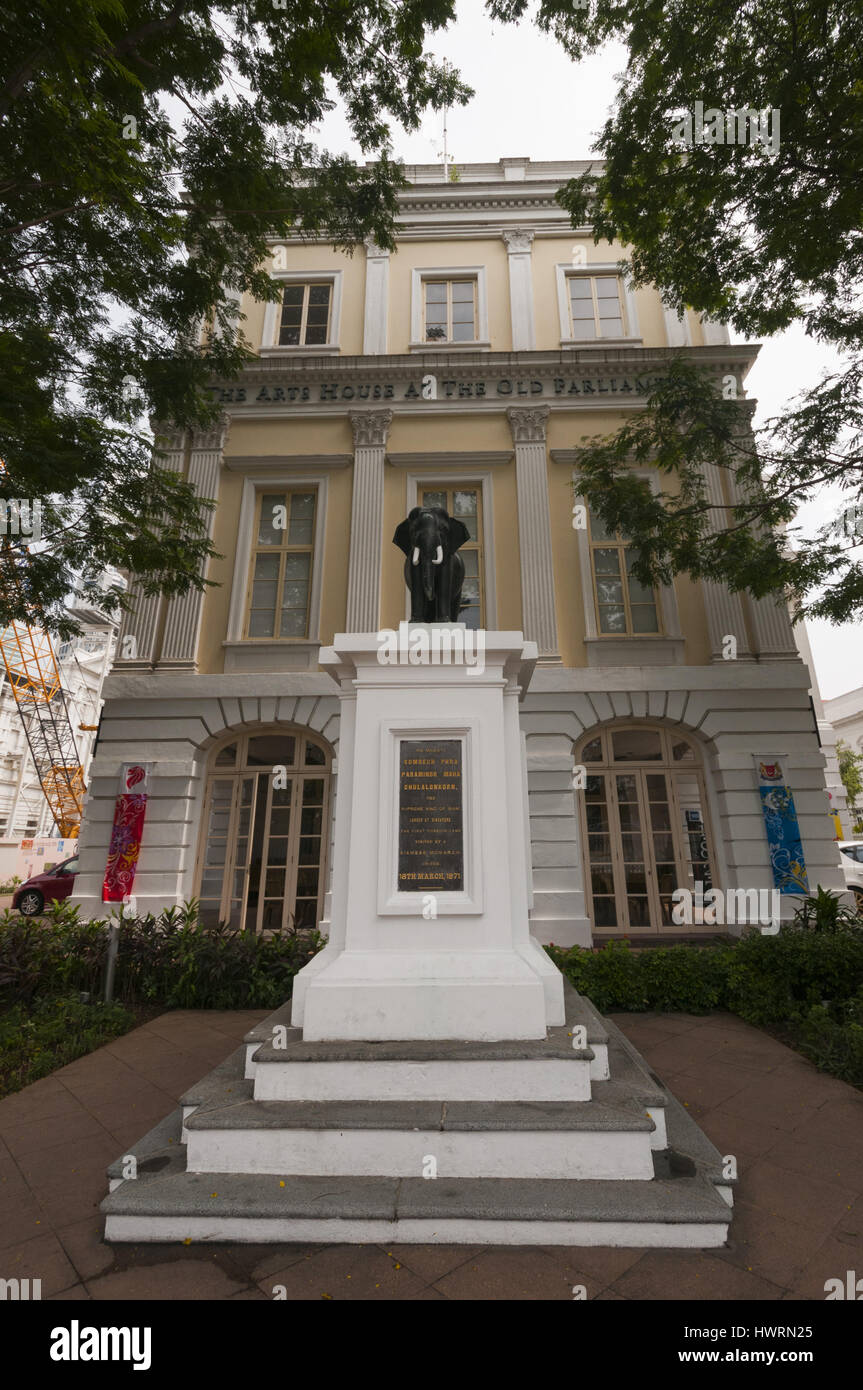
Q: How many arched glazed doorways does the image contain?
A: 2